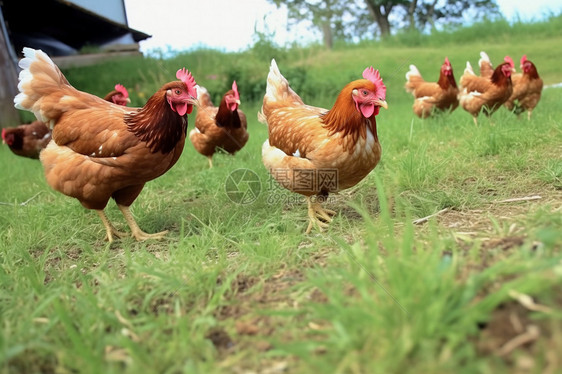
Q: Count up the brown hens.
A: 8